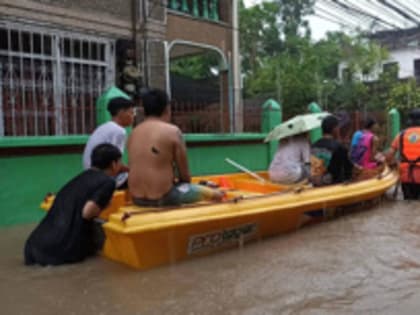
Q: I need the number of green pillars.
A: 4